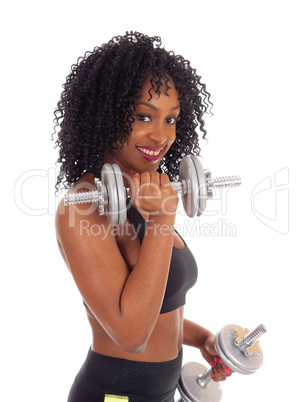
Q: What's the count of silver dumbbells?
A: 2